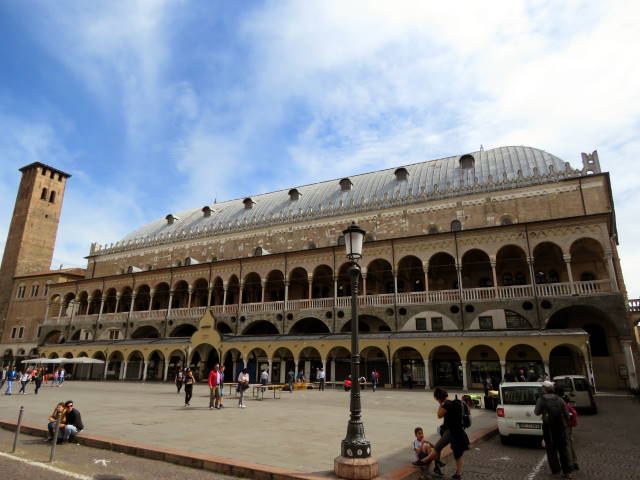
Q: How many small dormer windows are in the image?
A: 7